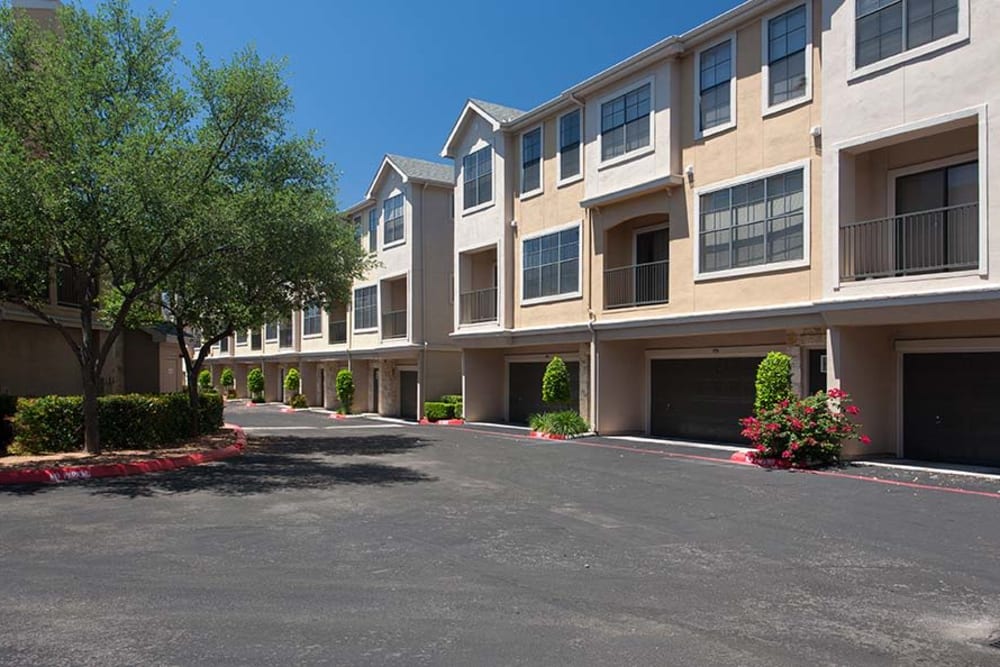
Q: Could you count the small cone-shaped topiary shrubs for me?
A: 7